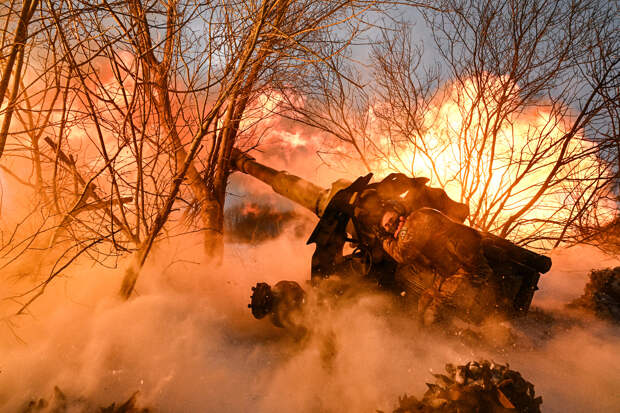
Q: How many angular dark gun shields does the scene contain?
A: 1